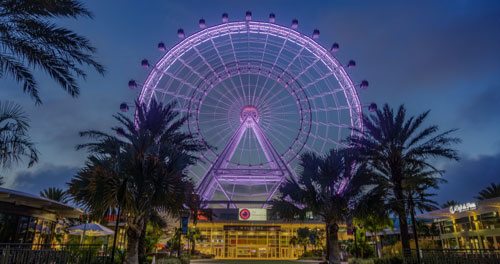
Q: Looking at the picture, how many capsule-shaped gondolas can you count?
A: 15